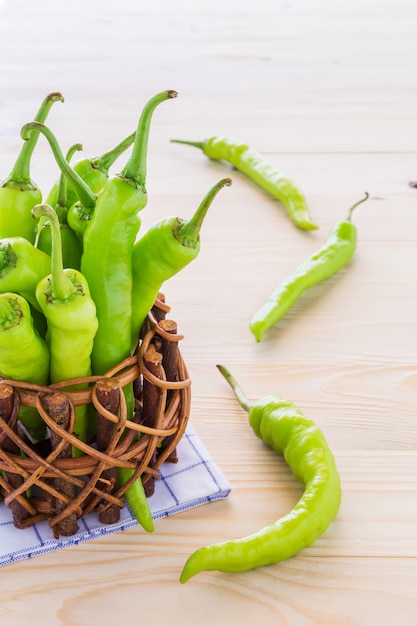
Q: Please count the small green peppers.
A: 12